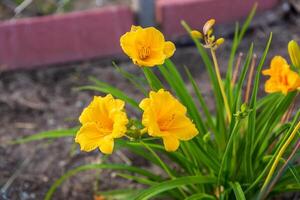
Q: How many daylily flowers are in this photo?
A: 4